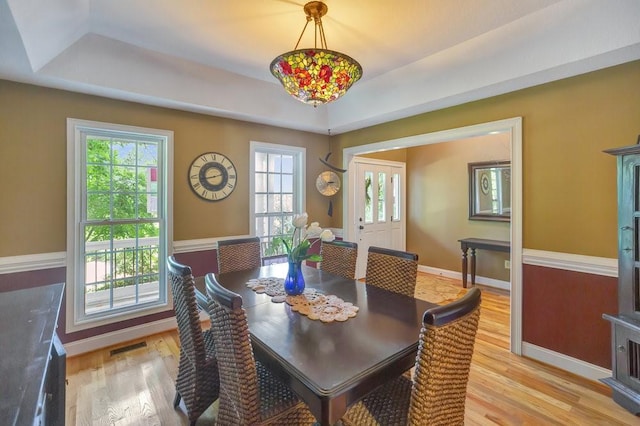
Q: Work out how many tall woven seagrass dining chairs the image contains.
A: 6